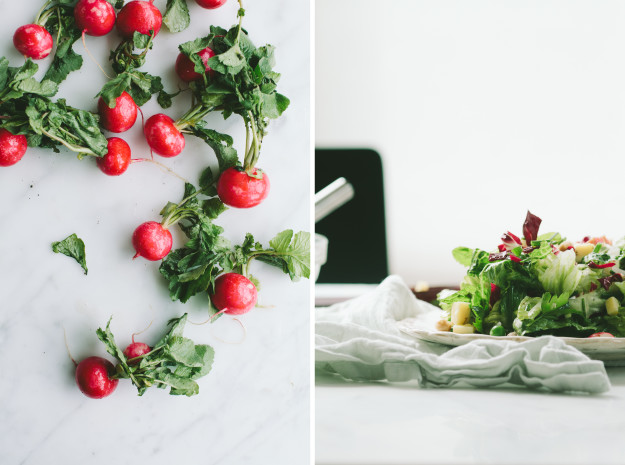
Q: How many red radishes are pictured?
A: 14